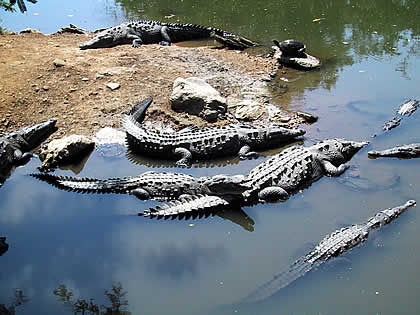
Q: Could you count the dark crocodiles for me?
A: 8